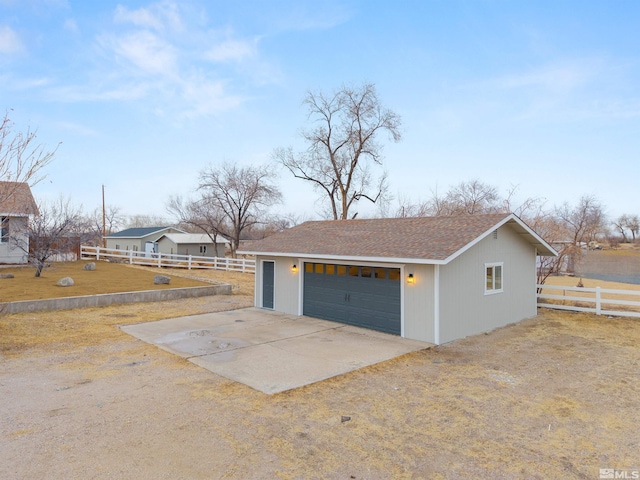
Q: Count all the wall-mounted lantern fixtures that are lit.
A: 2